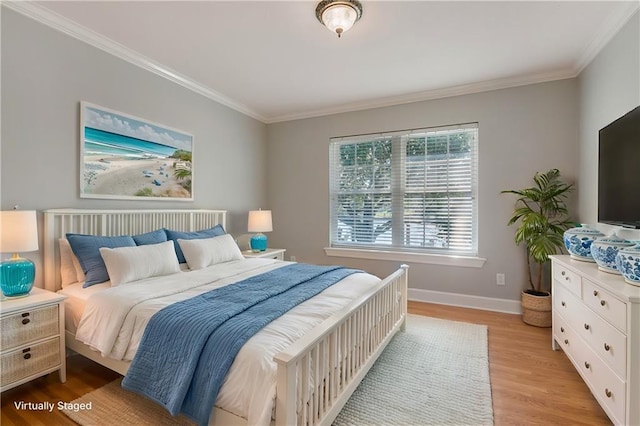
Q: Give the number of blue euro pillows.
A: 3